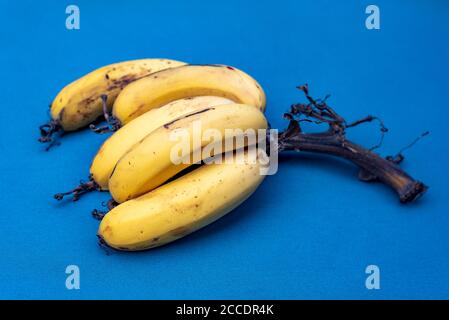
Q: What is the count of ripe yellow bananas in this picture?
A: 5